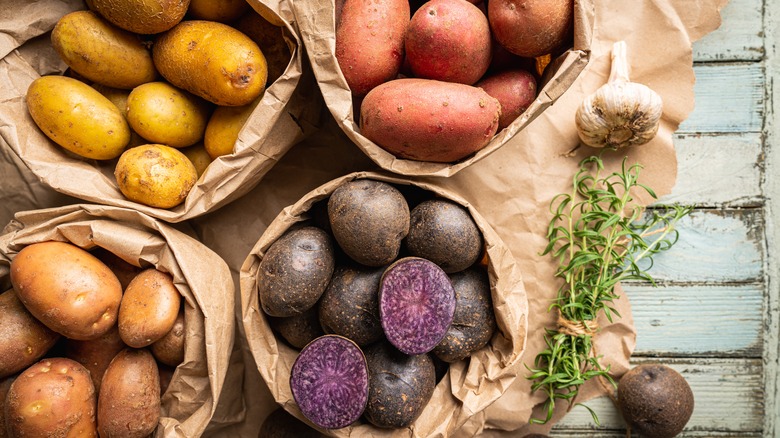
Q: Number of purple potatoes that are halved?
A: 2